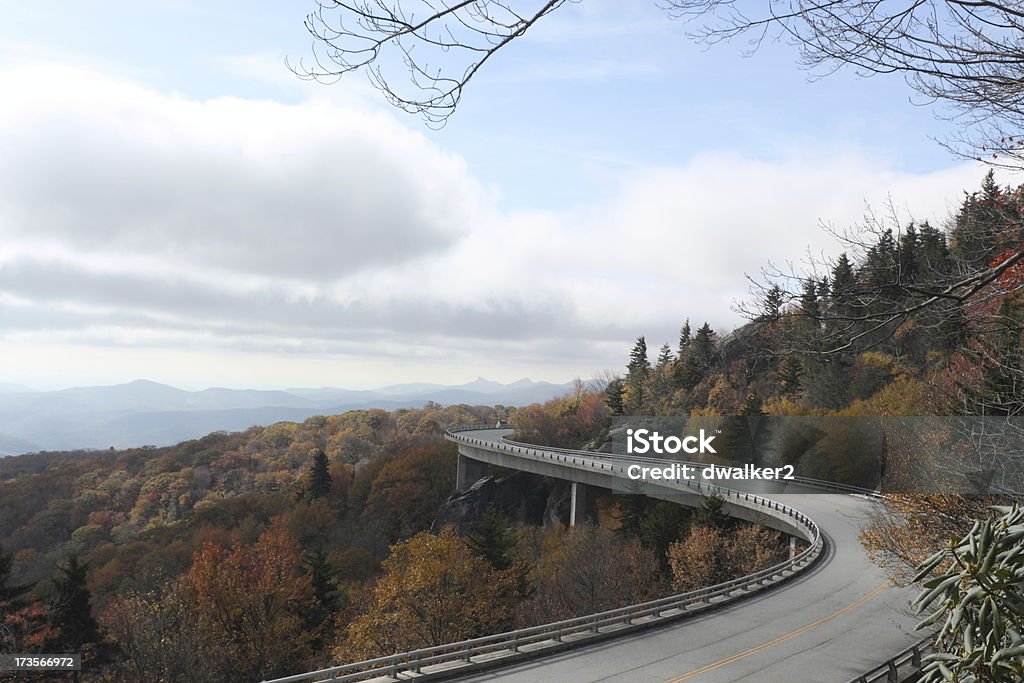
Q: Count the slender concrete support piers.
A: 3